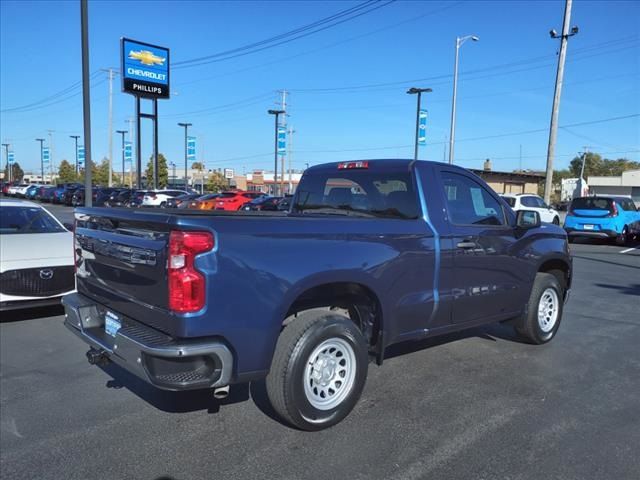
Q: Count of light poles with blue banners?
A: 7